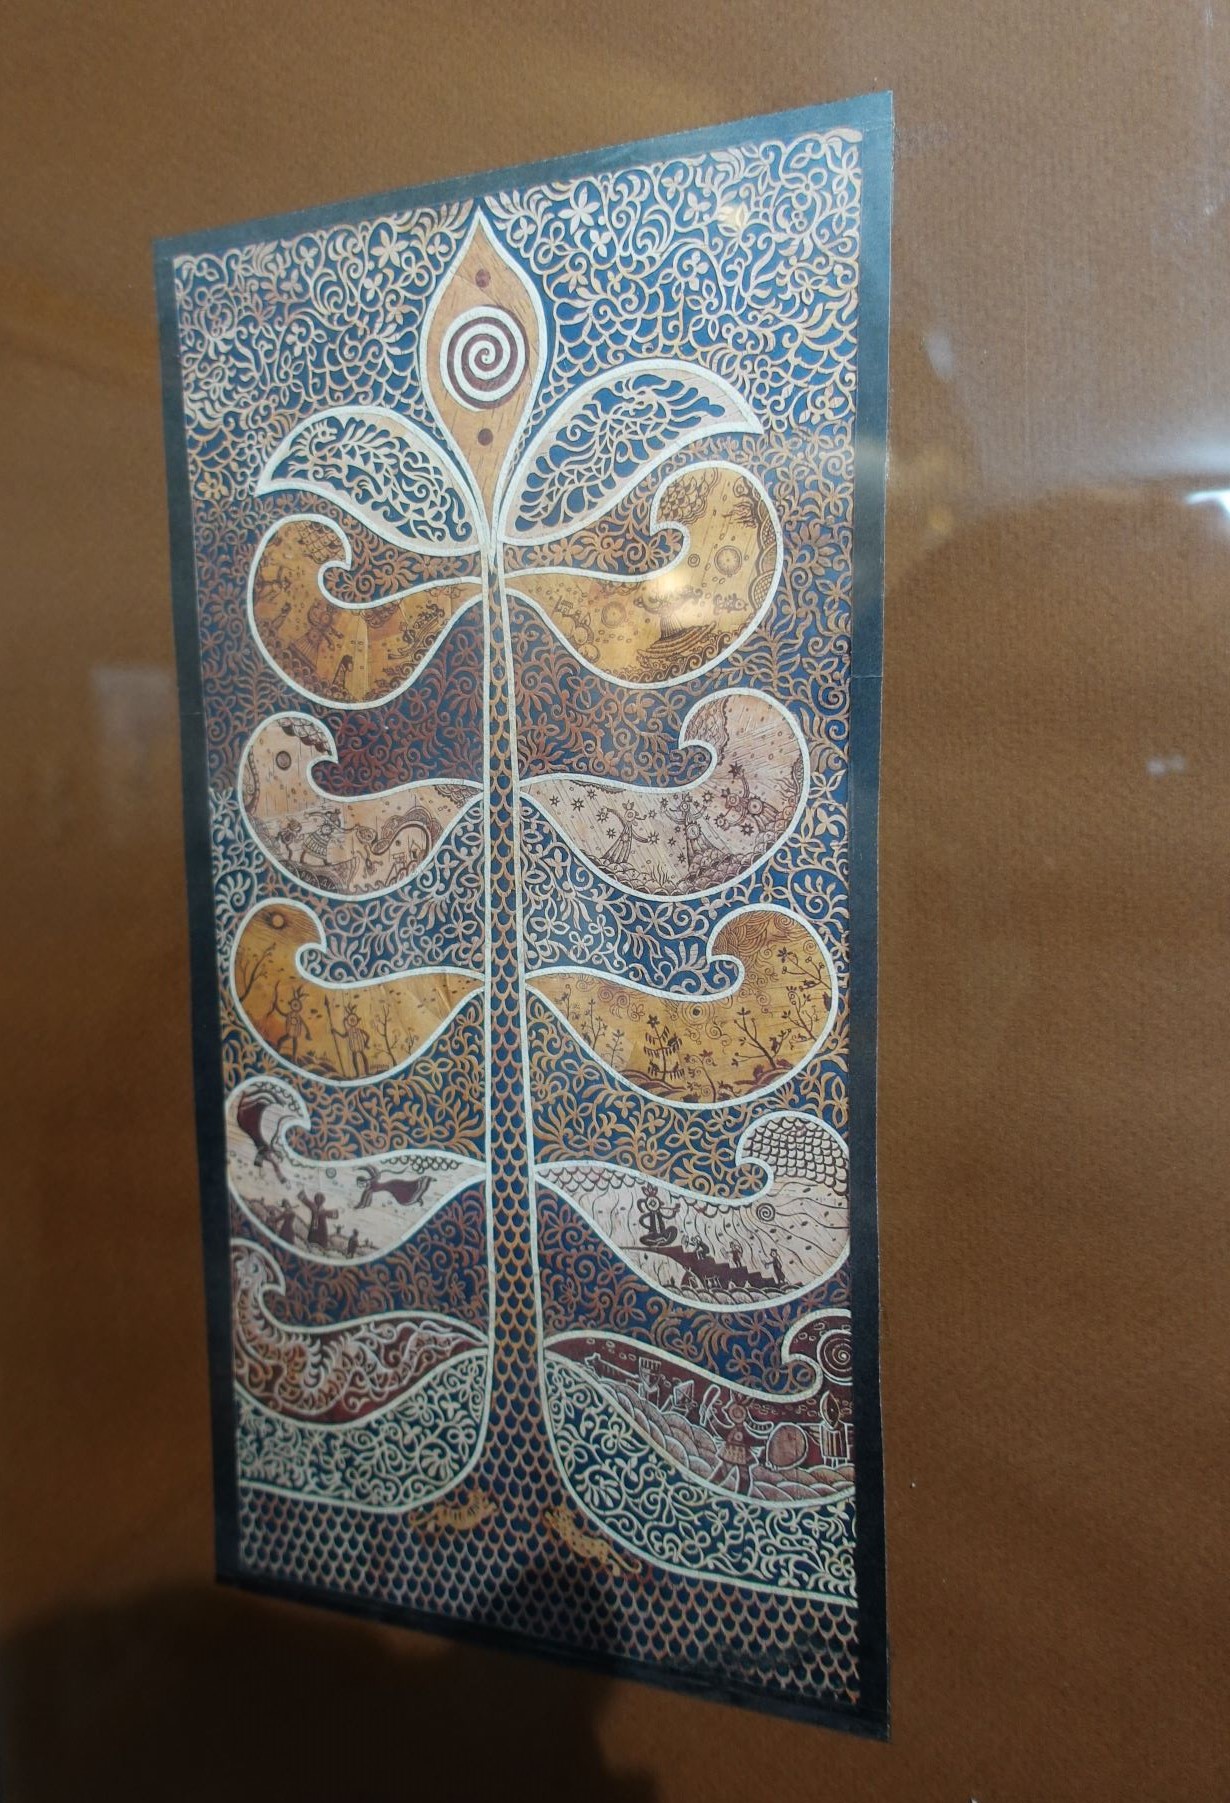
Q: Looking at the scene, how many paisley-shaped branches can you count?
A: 10